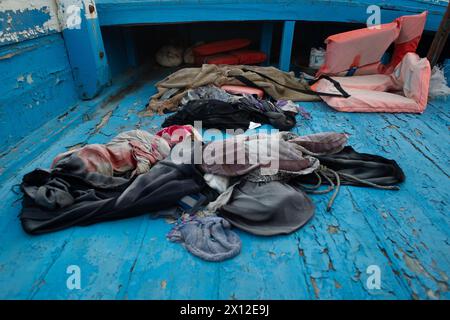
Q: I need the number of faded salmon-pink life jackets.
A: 2